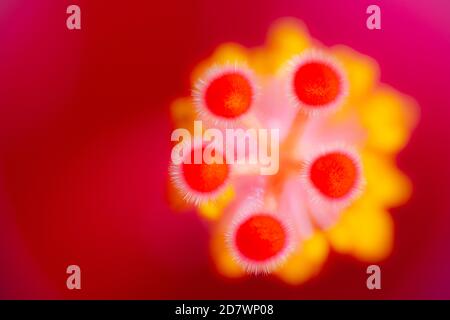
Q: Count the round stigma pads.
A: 5